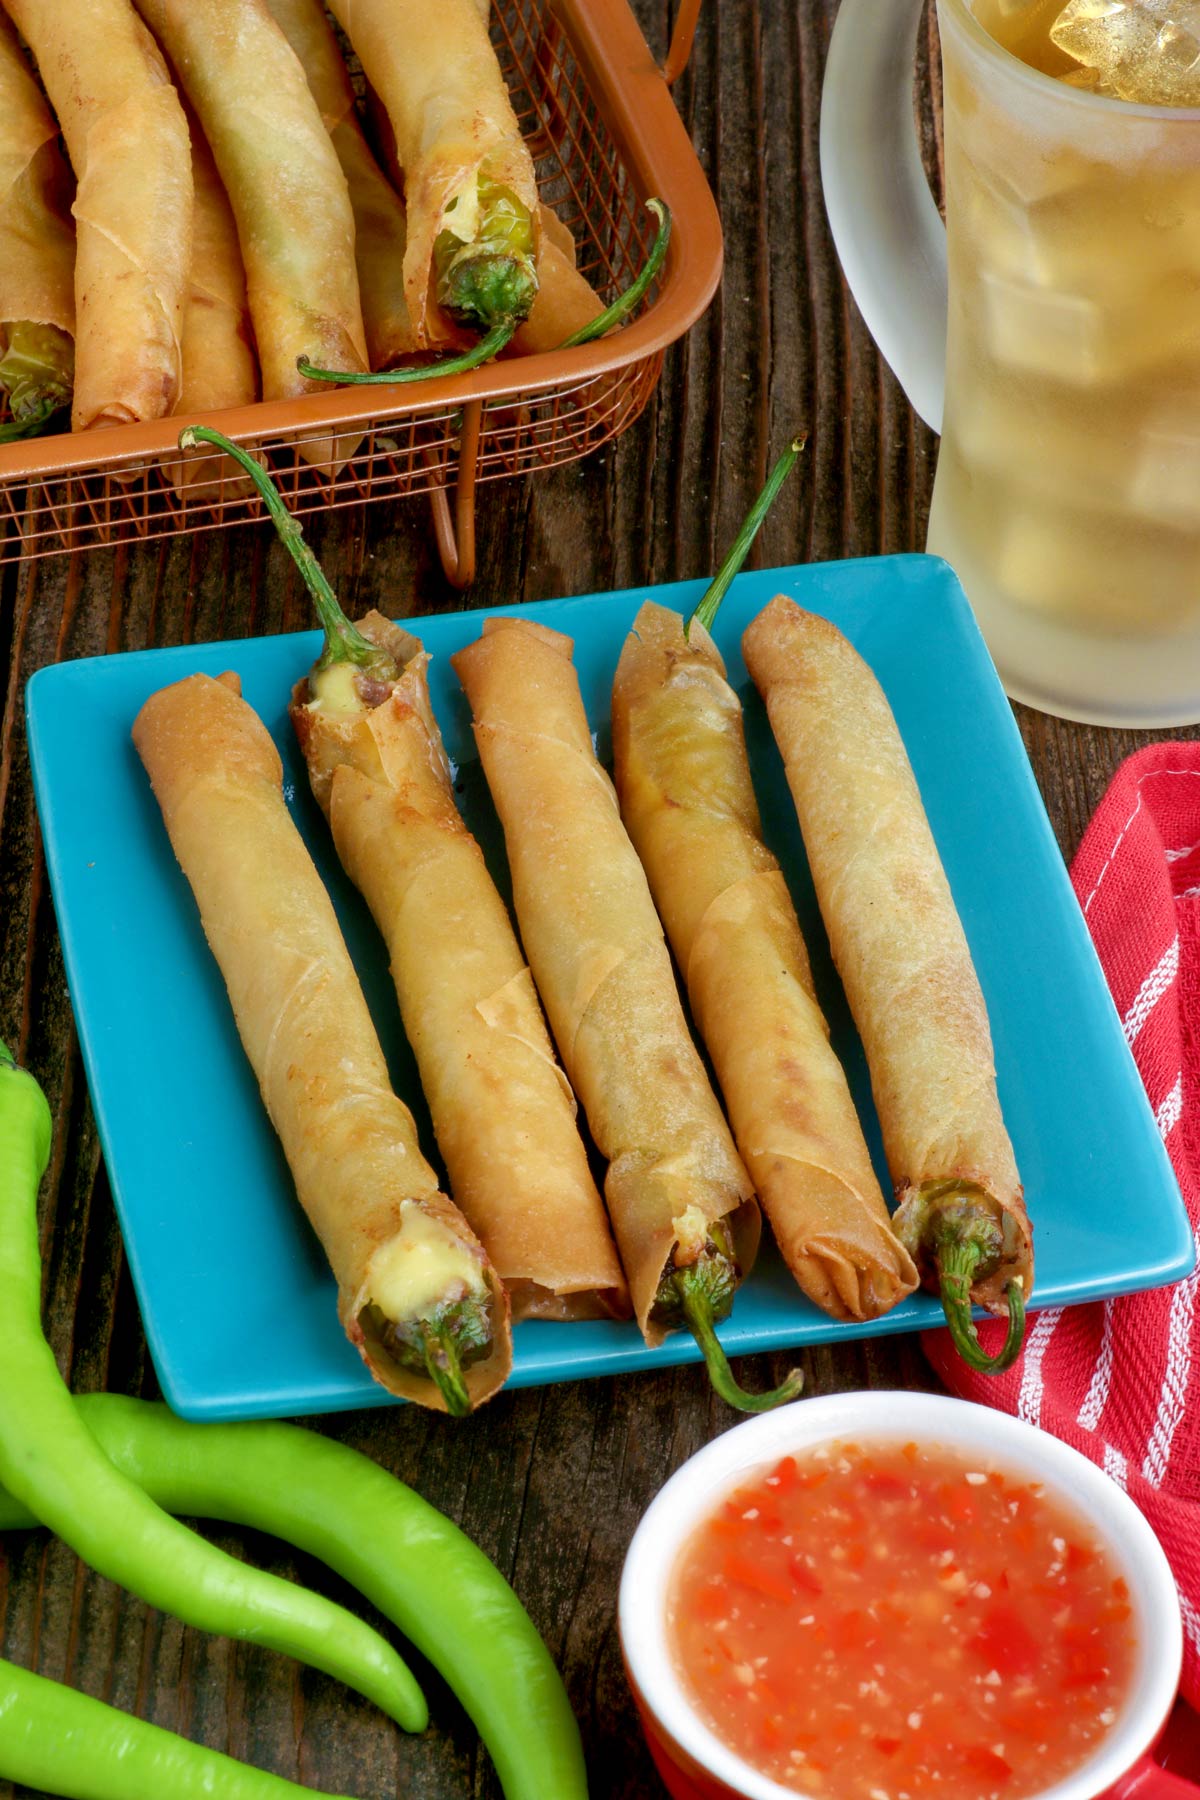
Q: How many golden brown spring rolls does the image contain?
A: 12